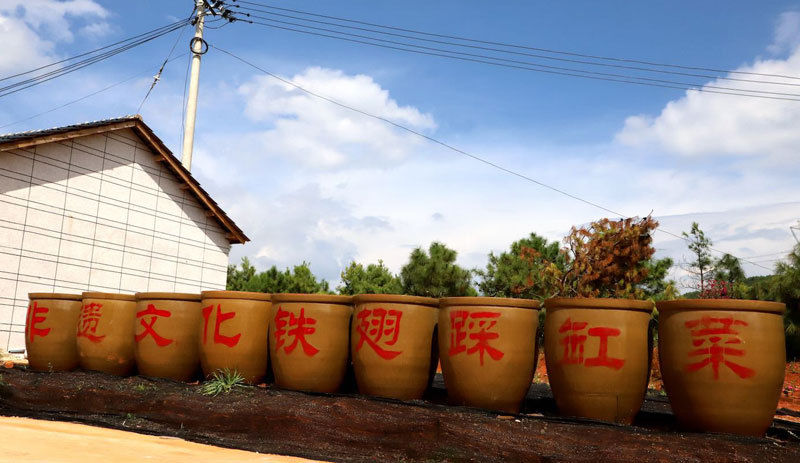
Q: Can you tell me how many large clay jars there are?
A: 9